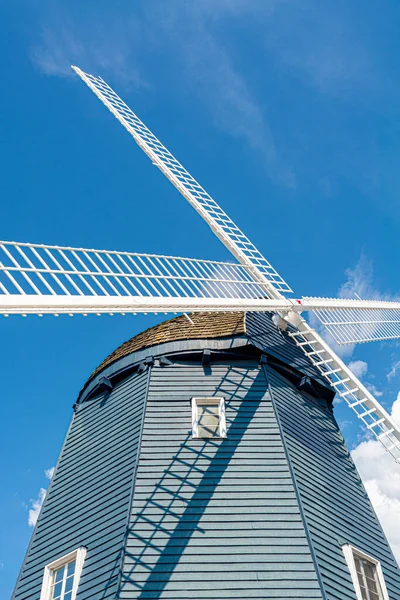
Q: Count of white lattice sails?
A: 4